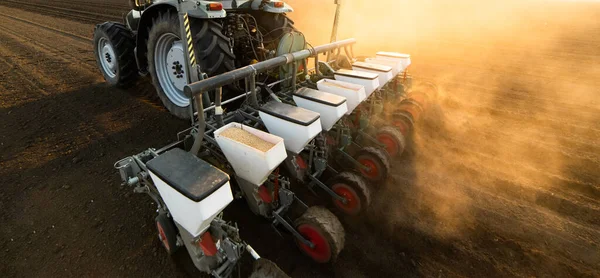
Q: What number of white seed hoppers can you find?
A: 9